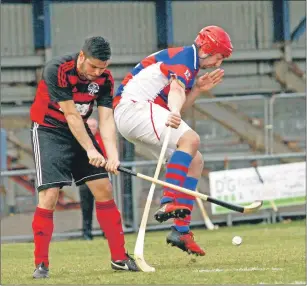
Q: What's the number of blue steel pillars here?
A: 3